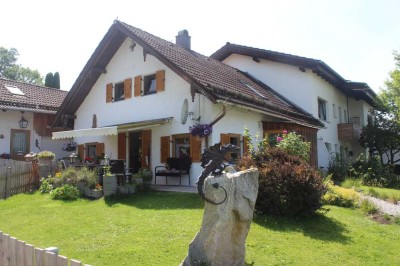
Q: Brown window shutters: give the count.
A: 12